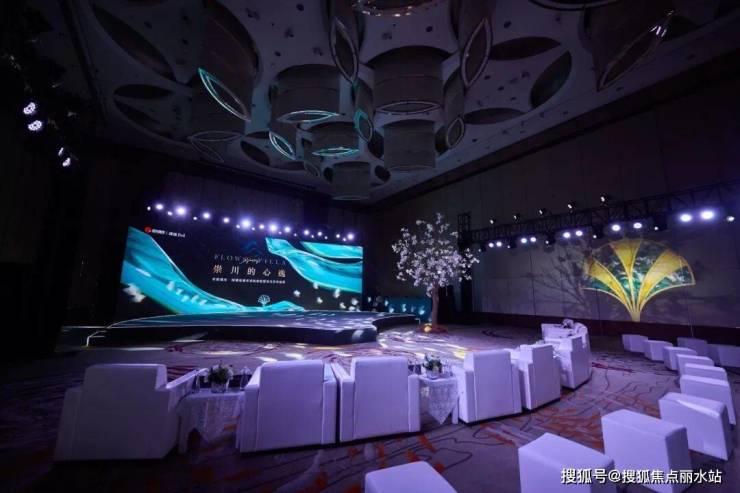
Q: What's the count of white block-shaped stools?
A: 12